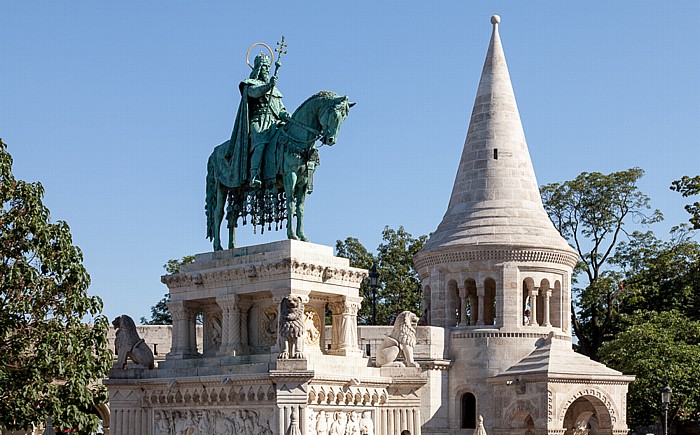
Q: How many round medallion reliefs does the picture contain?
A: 3